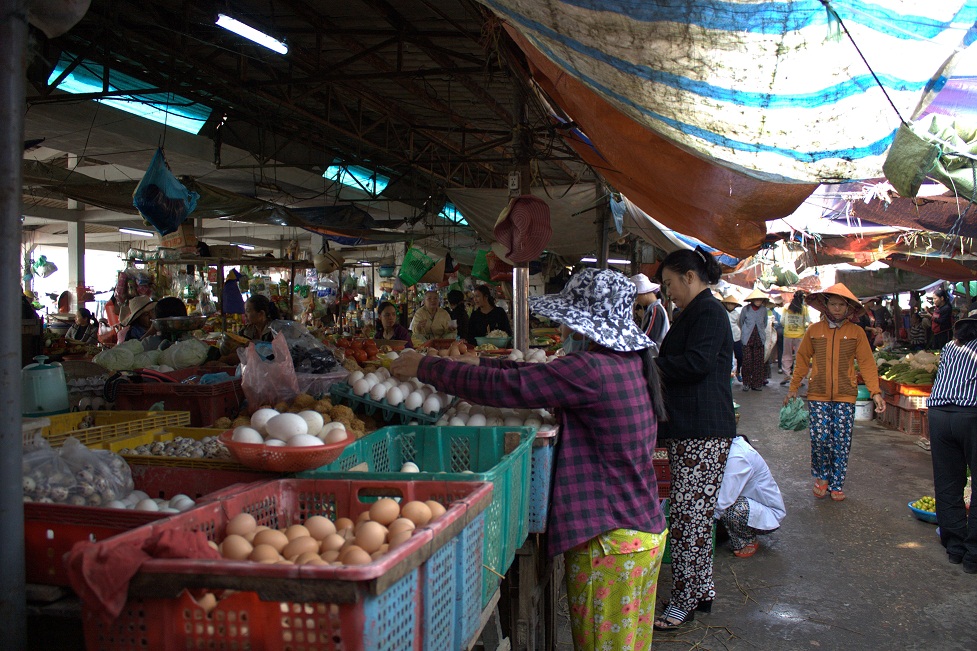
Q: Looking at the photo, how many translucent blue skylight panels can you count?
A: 3